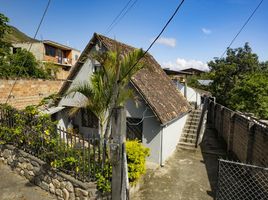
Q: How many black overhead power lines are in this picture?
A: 5